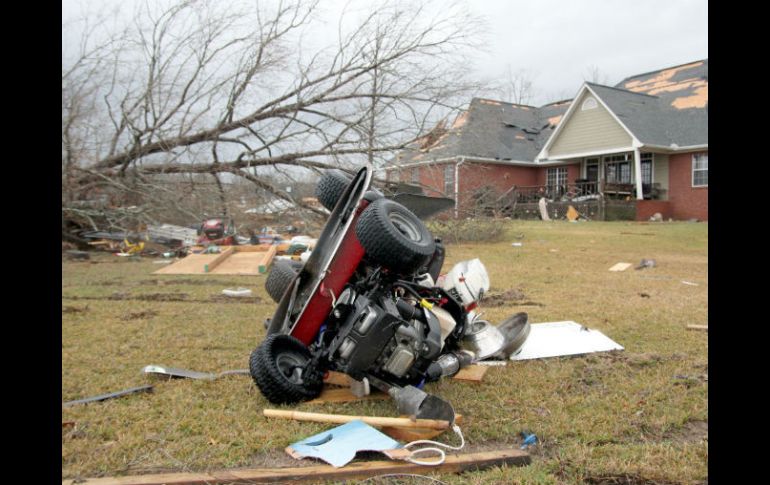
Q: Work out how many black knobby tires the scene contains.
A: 4